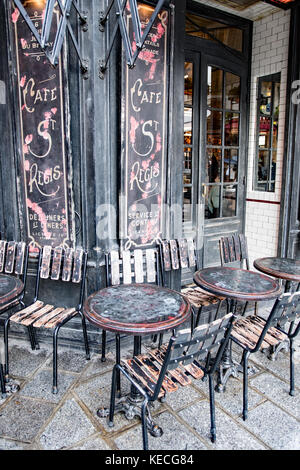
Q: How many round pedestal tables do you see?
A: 4